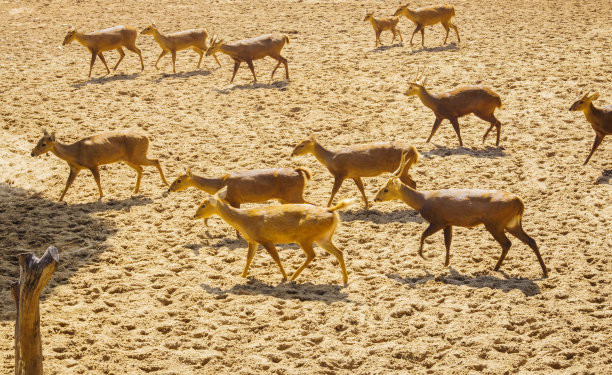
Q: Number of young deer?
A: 1